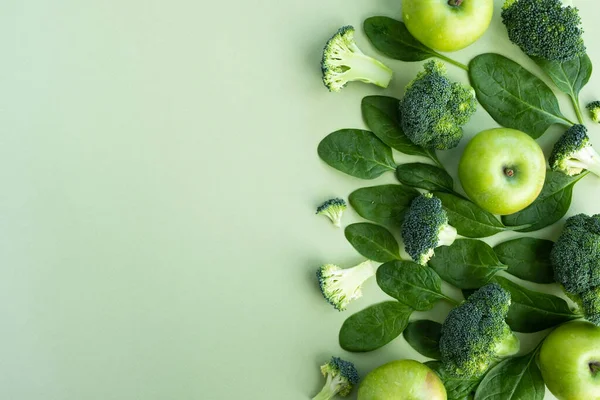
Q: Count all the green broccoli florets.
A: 11